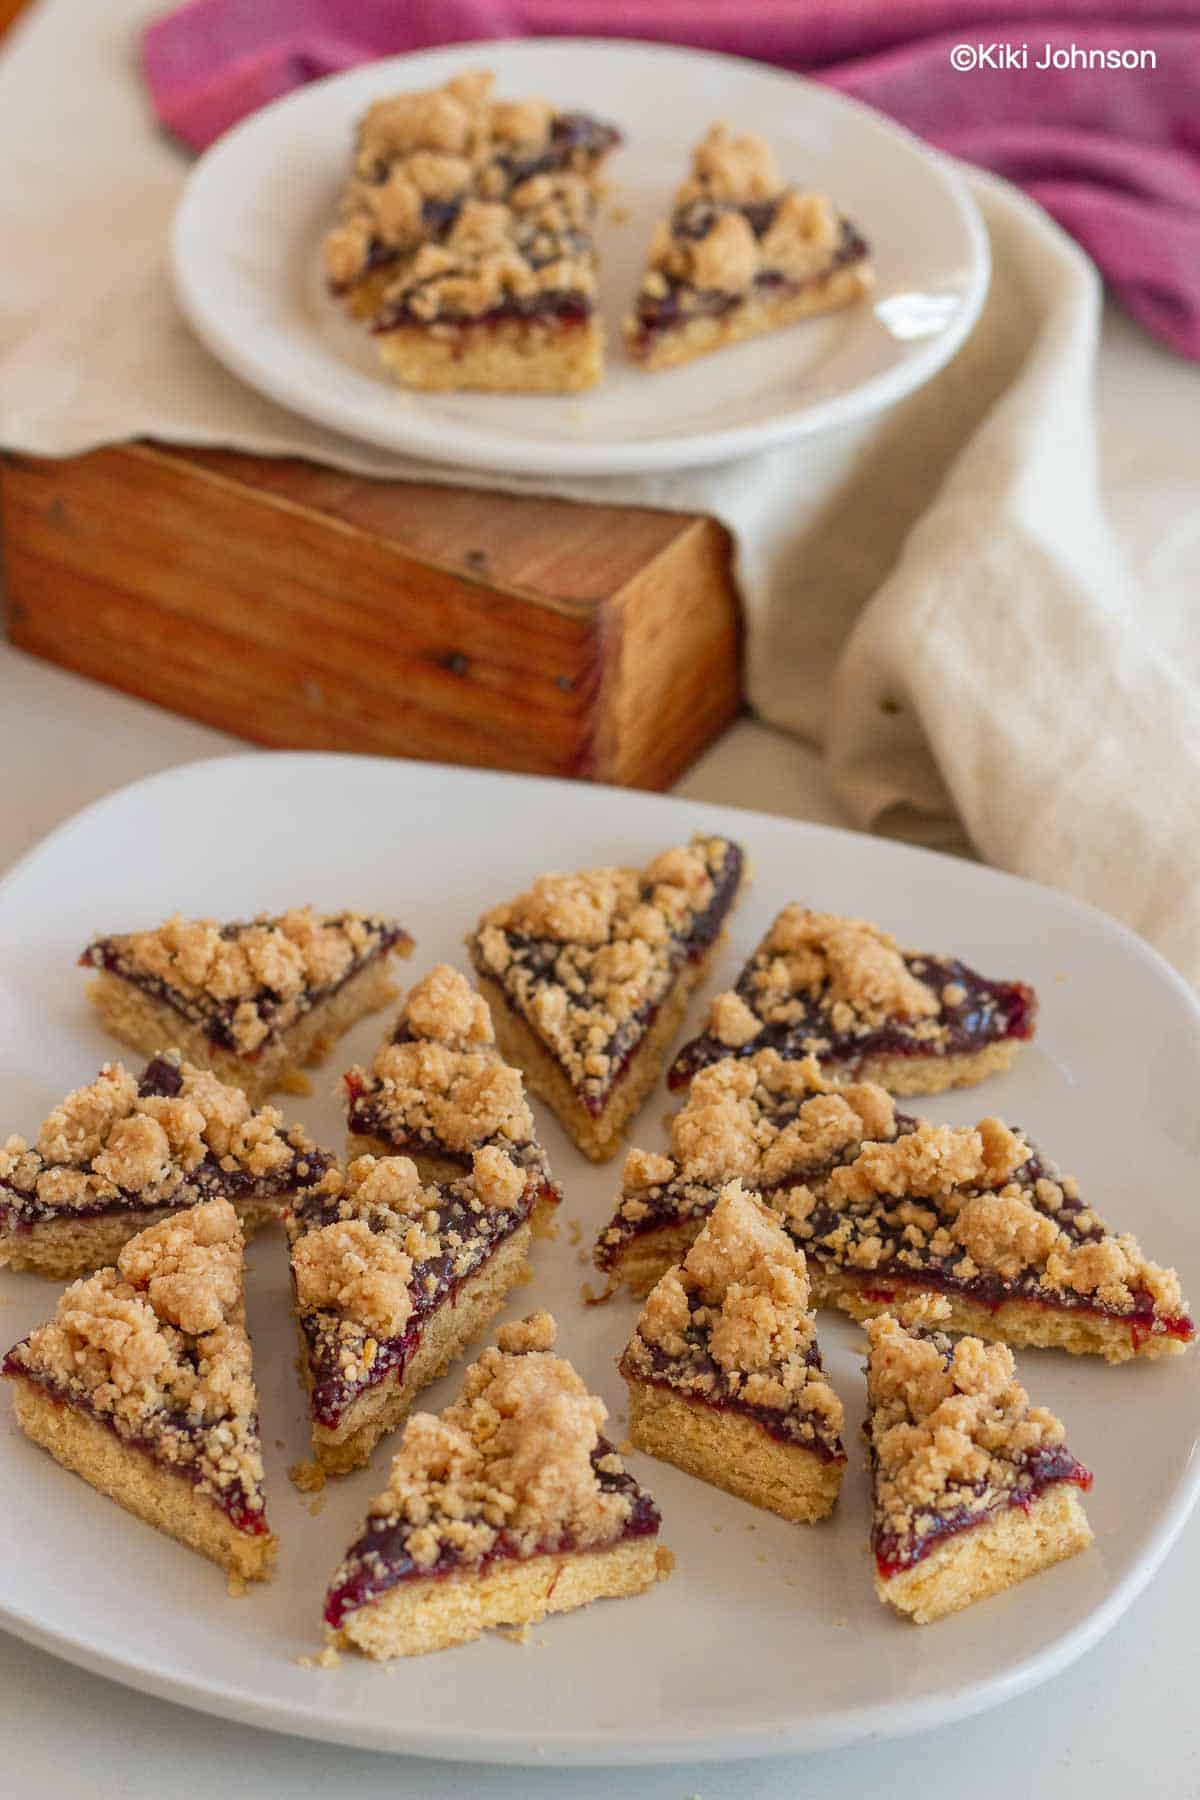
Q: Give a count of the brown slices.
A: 15